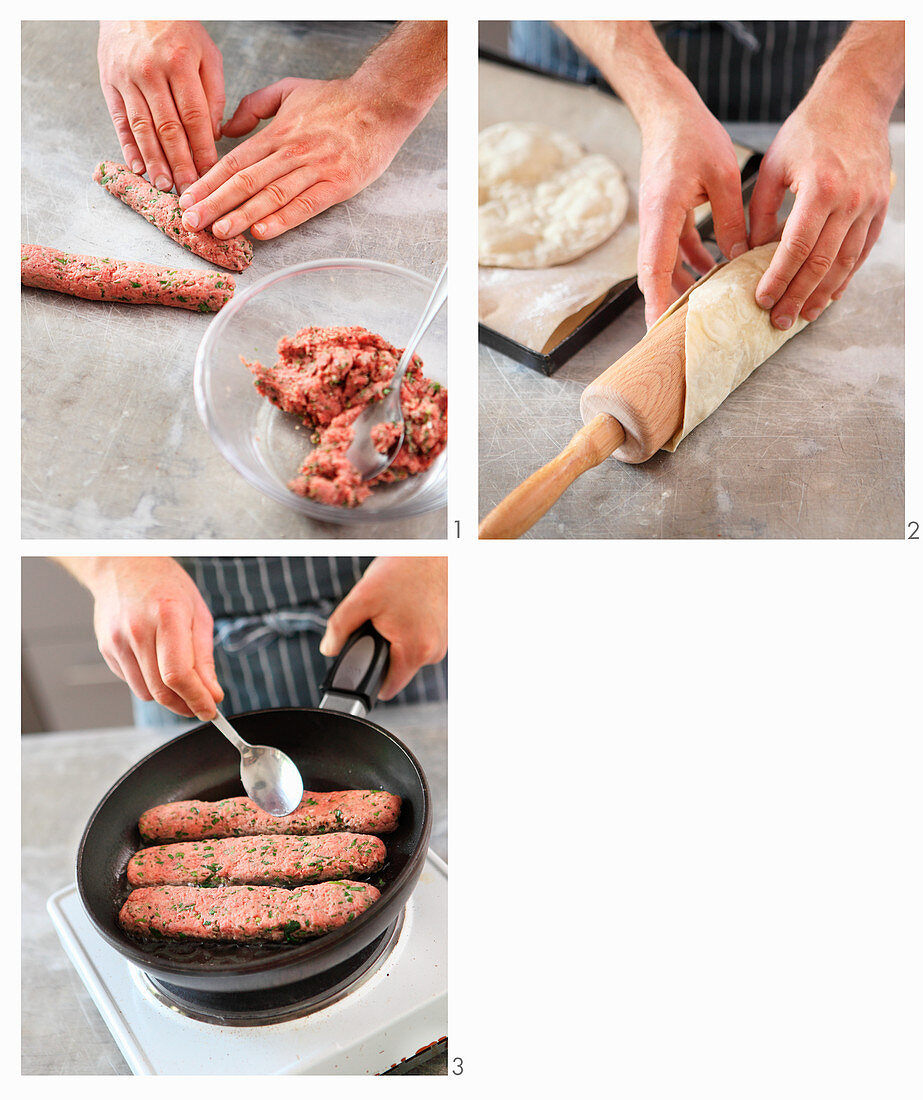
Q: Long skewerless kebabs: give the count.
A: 5